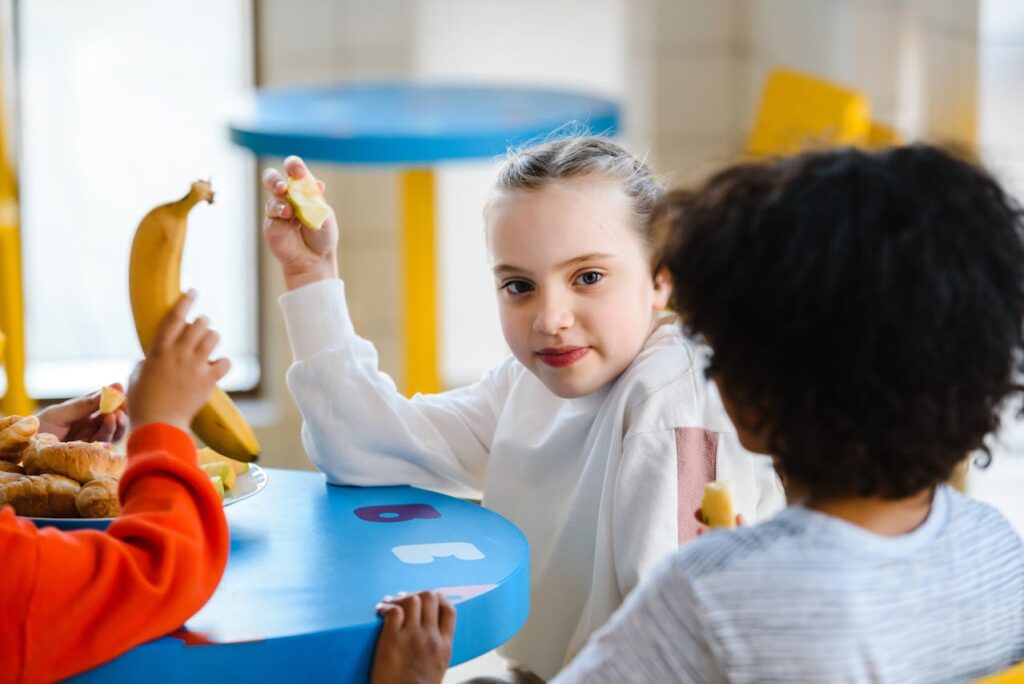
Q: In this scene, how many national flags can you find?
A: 0